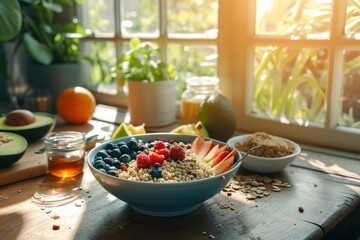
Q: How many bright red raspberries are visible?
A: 5